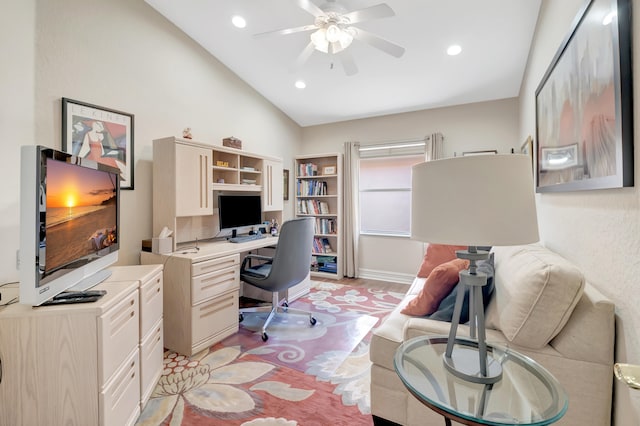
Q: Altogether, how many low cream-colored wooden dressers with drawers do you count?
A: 2